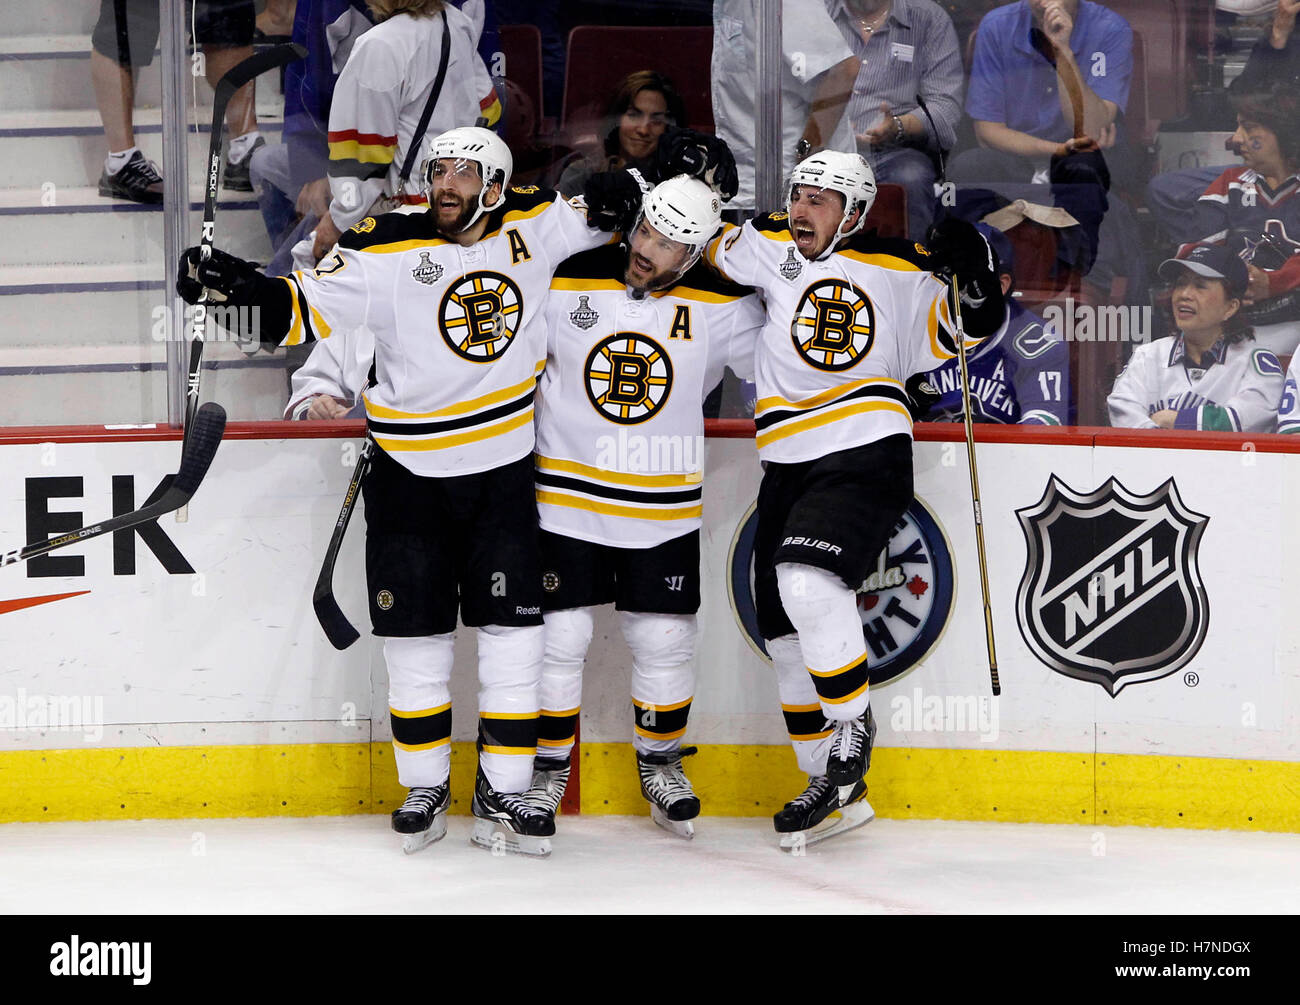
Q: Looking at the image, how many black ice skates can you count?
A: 6